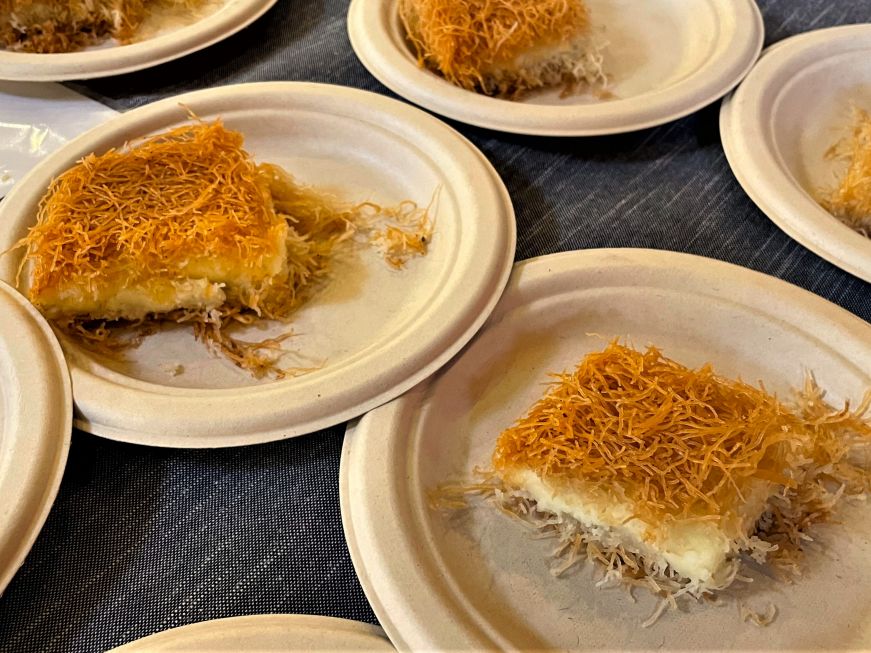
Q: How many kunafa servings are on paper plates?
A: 5